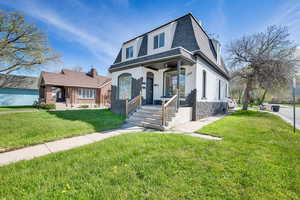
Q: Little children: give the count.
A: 0